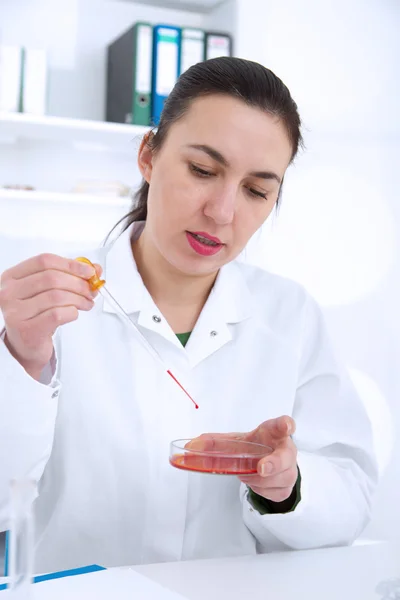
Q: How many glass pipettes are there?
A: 1